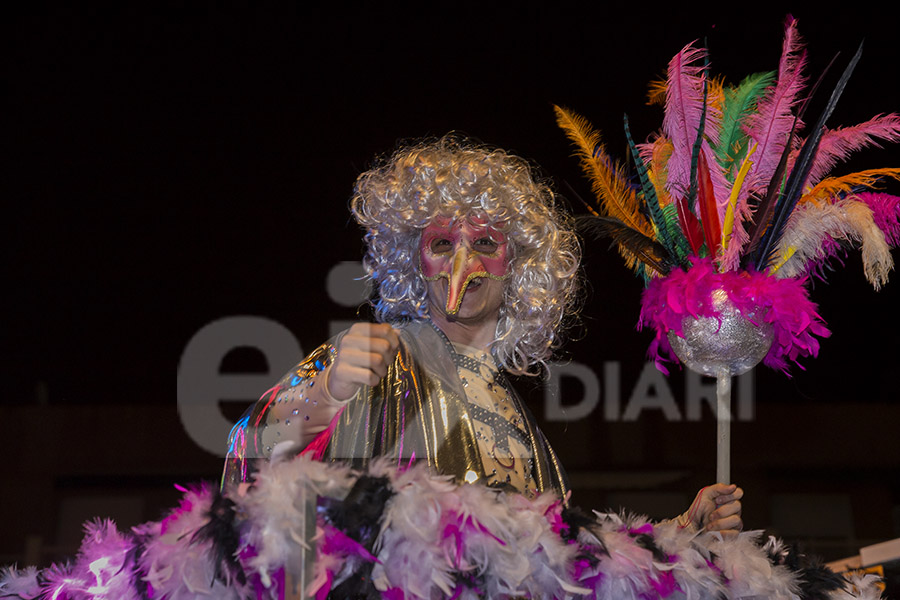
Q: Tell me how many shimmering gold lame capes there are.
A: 1